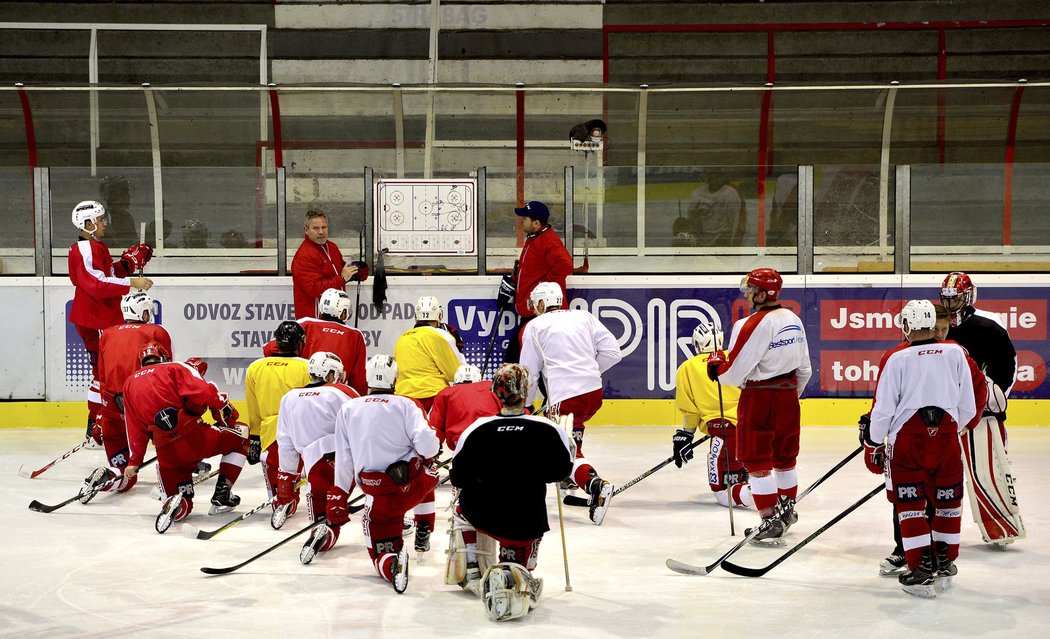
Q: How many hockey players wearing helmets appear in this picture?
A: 15